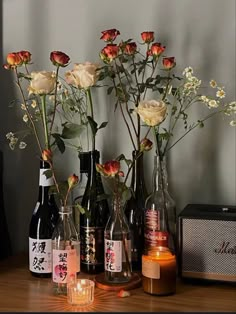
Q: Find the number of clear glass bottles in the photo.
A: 3